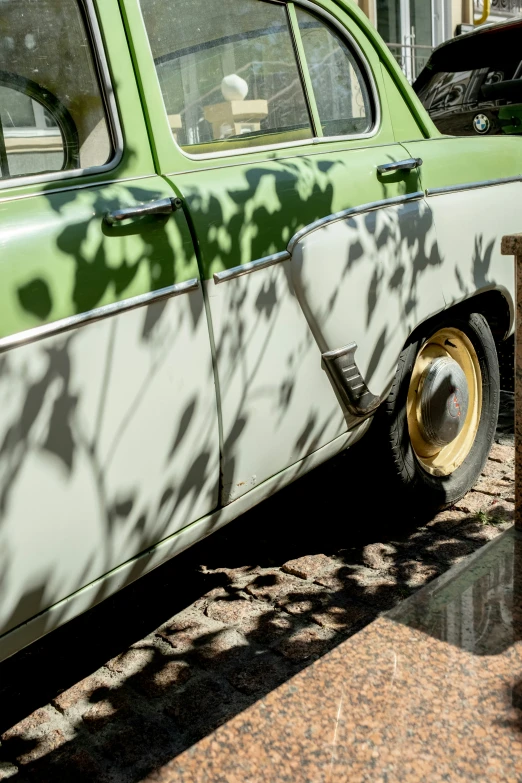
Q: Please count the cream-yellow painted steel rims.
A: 1